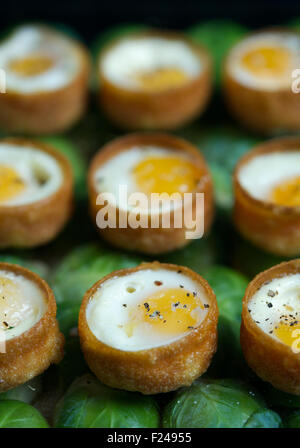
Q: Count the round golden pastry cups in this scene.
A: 9